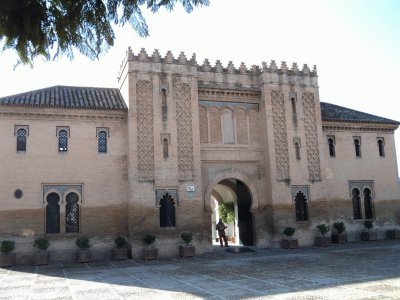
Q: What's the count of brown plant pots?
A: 11